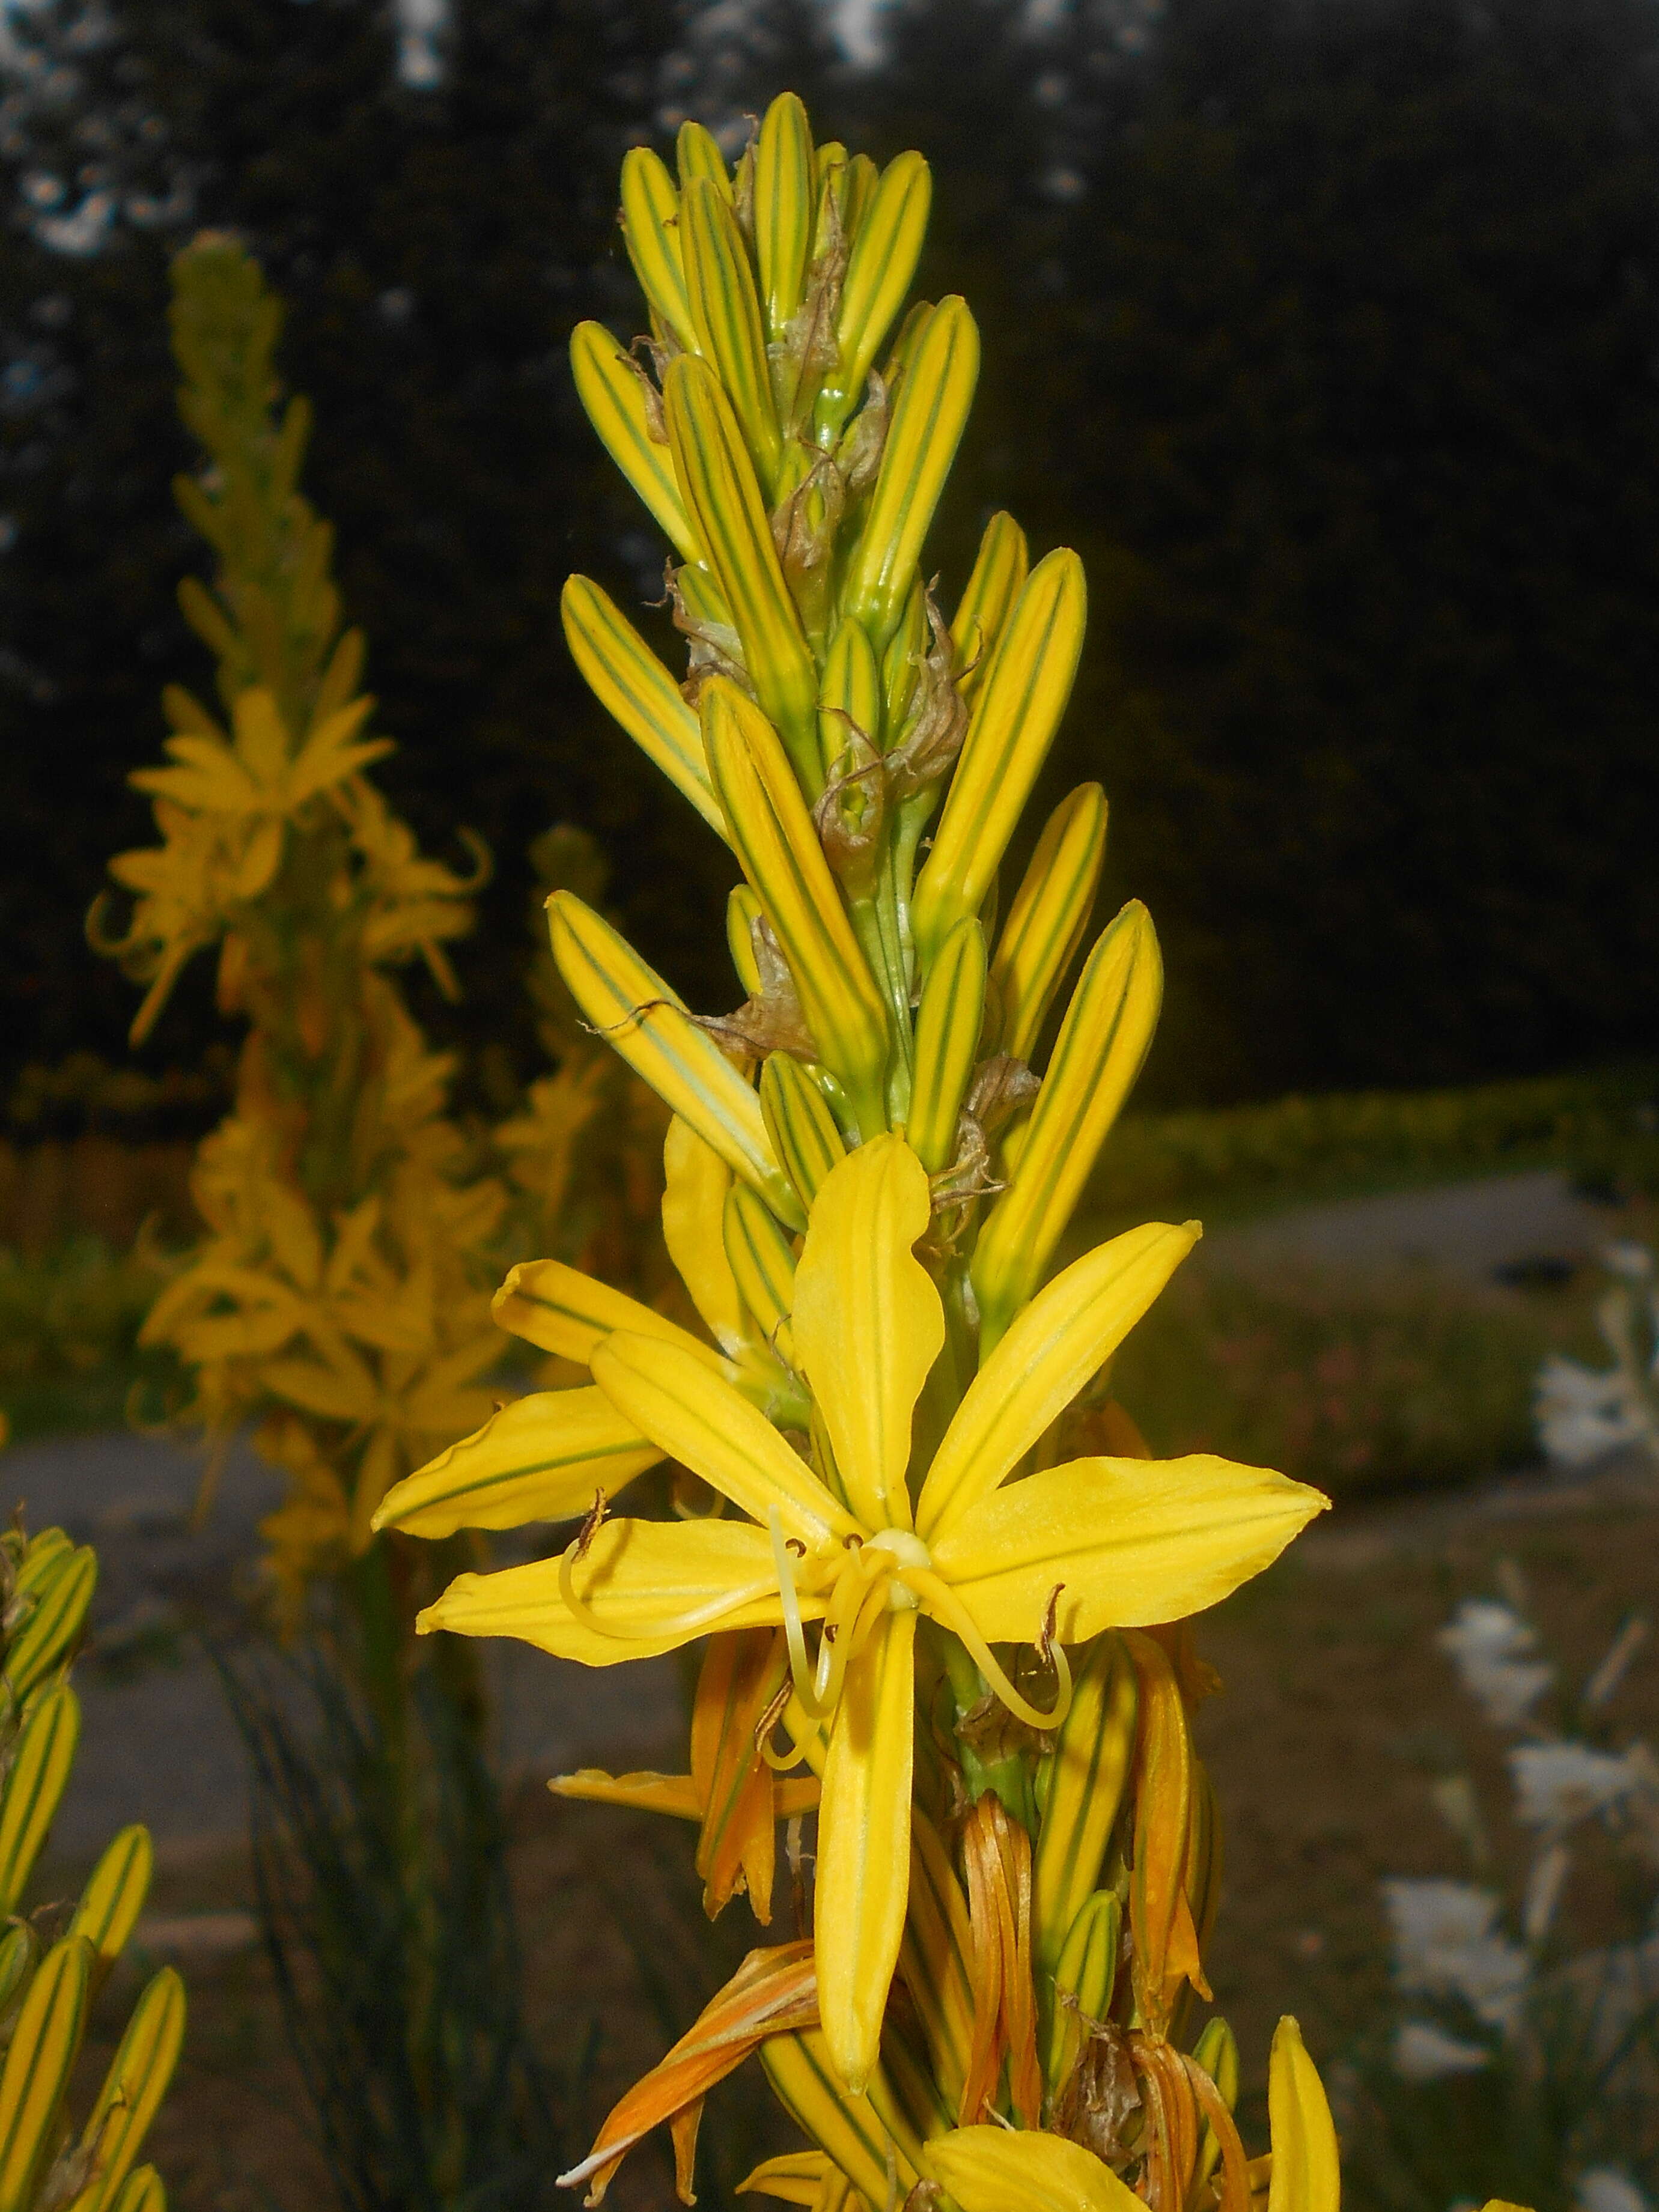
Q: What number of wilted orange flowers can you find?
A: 5